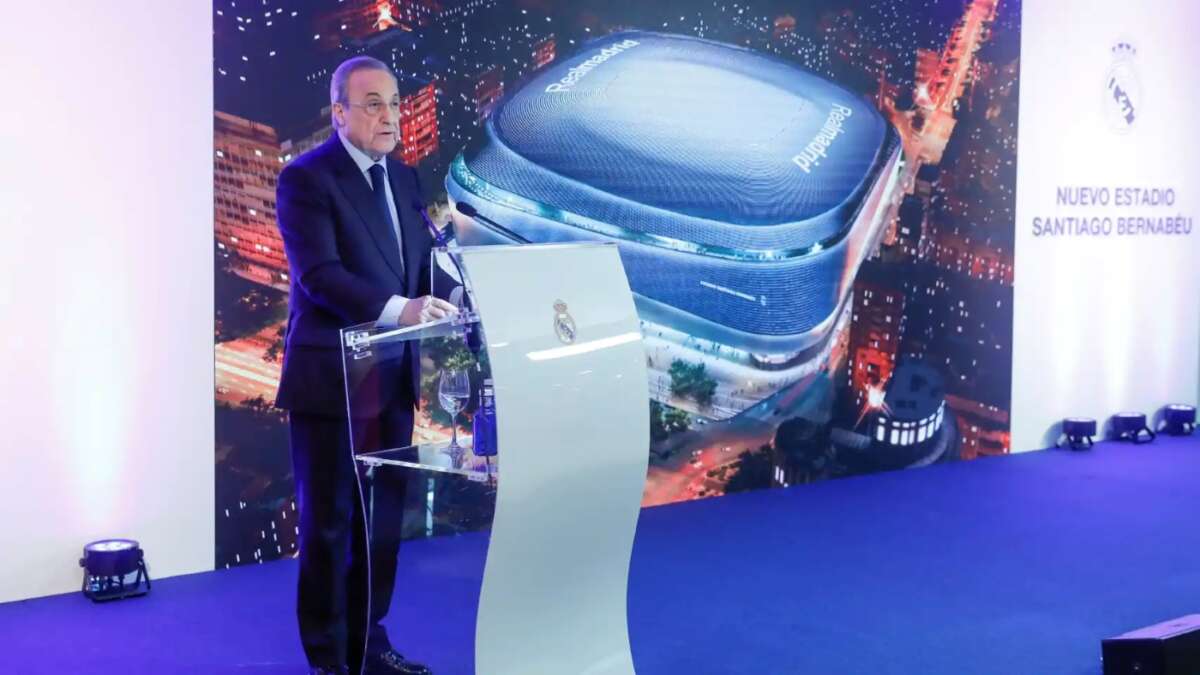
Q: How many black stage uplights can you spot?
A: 4